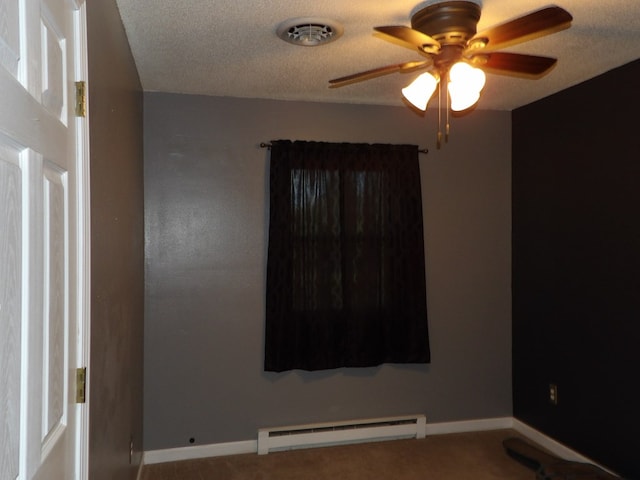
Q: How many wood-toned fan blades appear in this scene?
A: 4